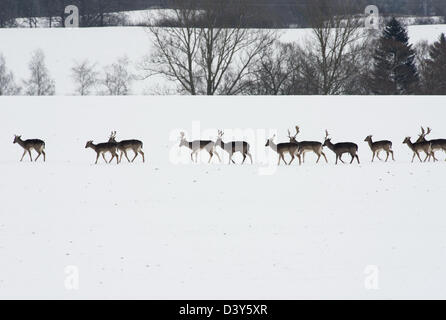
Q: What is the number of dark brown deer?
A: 11